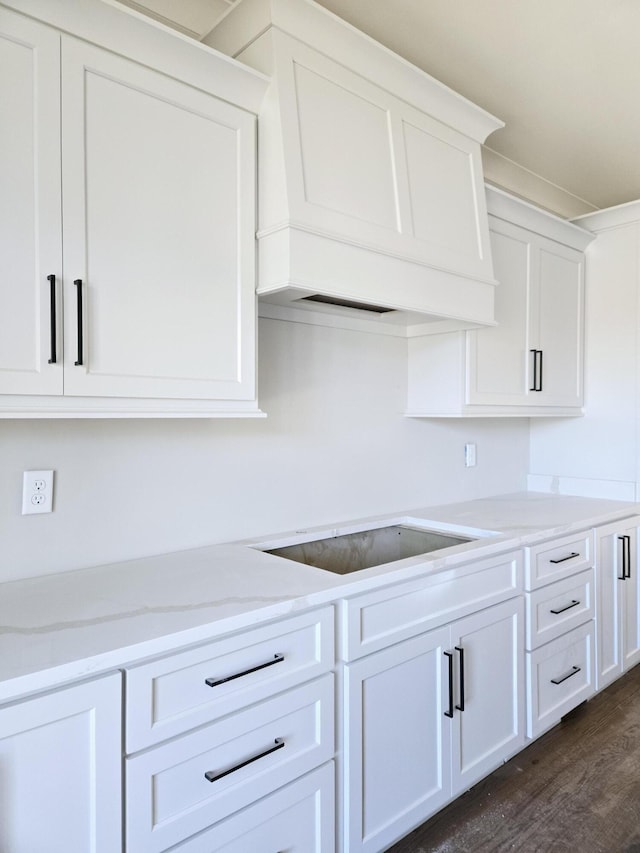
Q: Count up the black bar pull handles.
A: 13